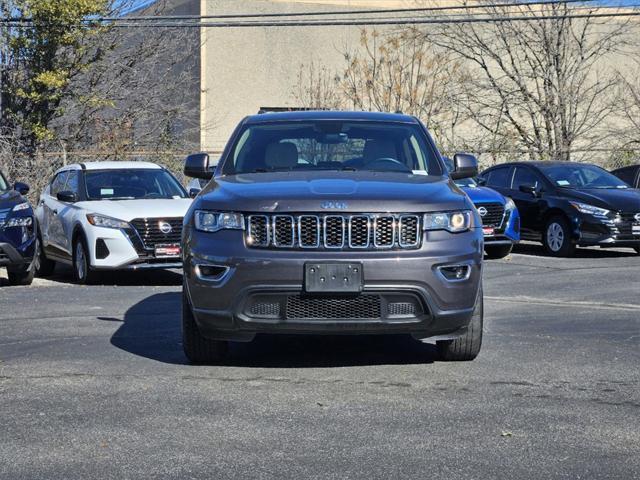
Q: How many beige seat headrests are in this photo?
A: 2